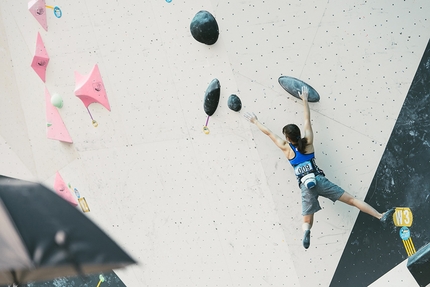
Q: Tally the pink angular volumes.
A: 5